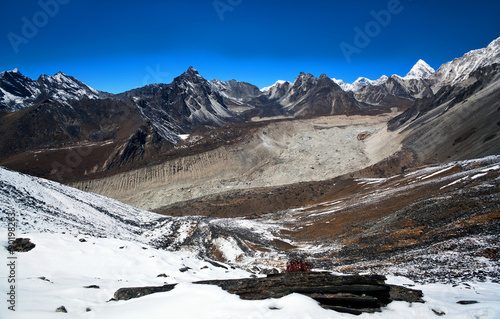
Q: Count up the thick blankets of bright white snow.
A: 1